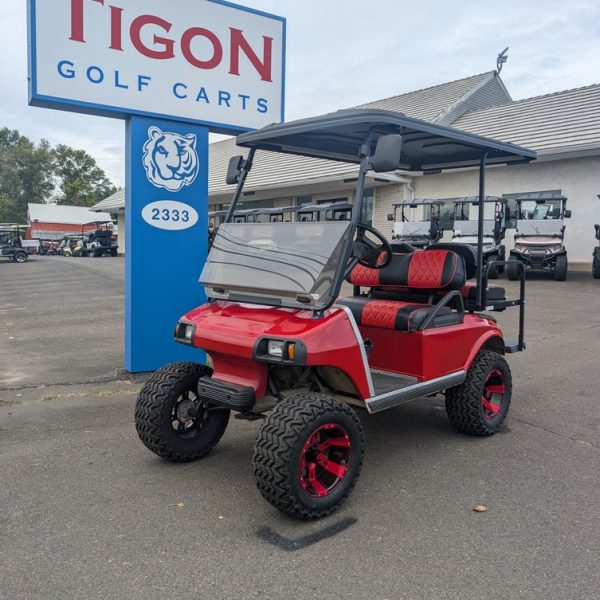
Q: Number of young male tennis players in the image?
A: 0